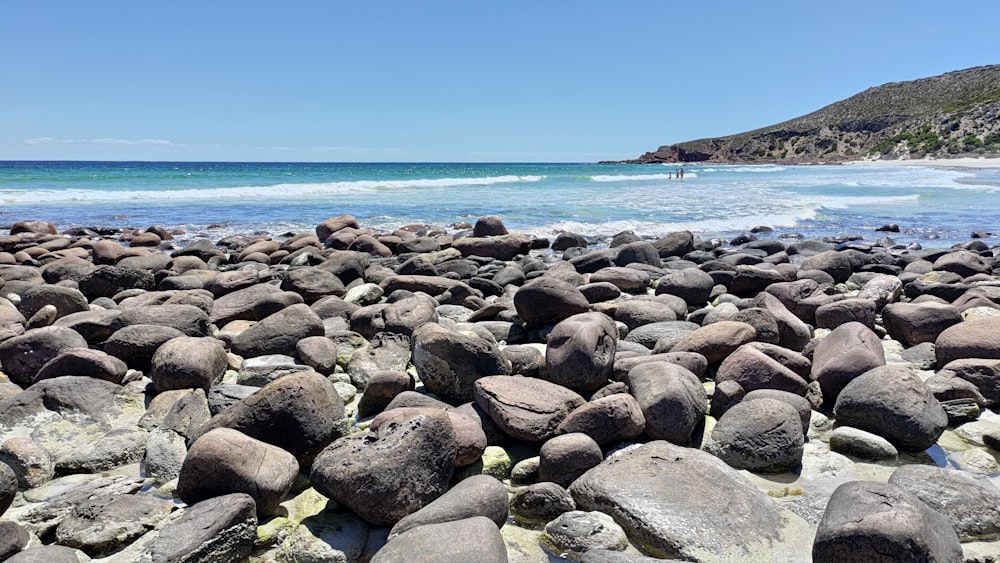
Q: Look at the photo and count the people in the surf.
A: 3